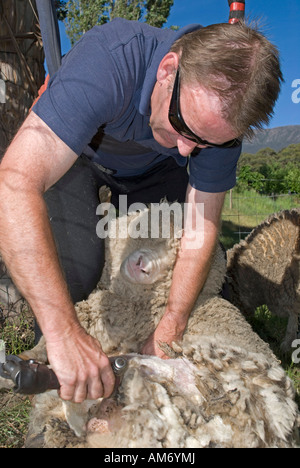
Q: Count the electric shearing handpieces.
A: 1